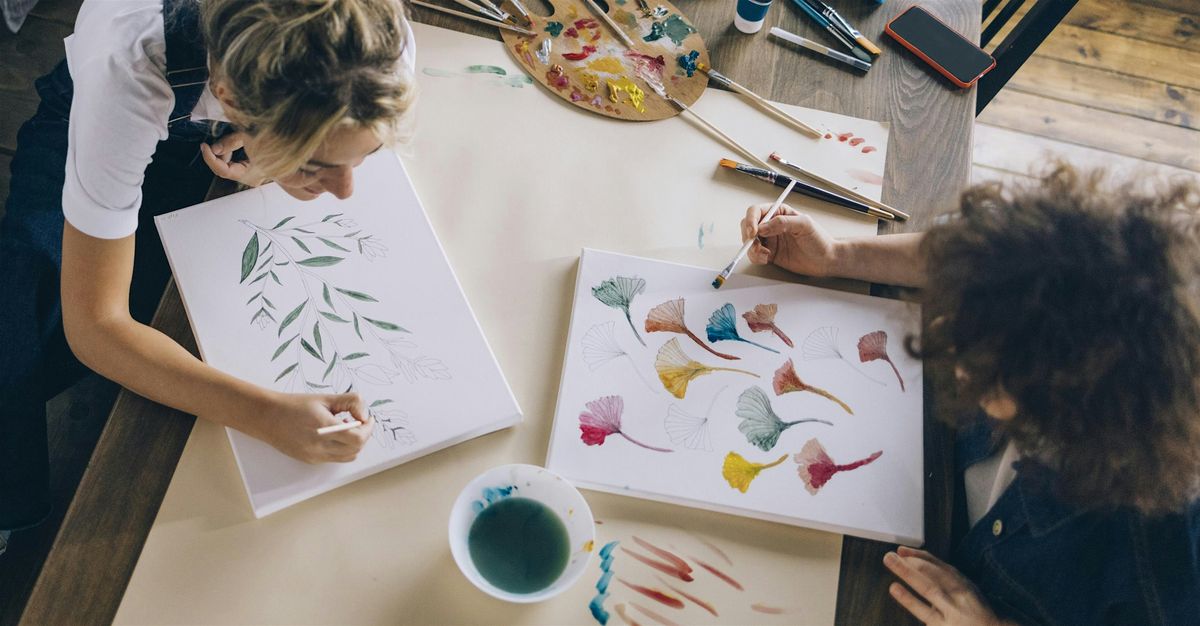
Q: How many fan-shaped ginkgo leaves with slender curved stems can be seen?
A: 14